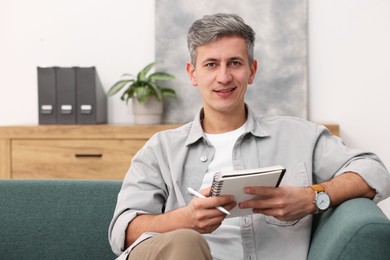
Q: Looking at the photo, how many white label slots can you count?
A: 3